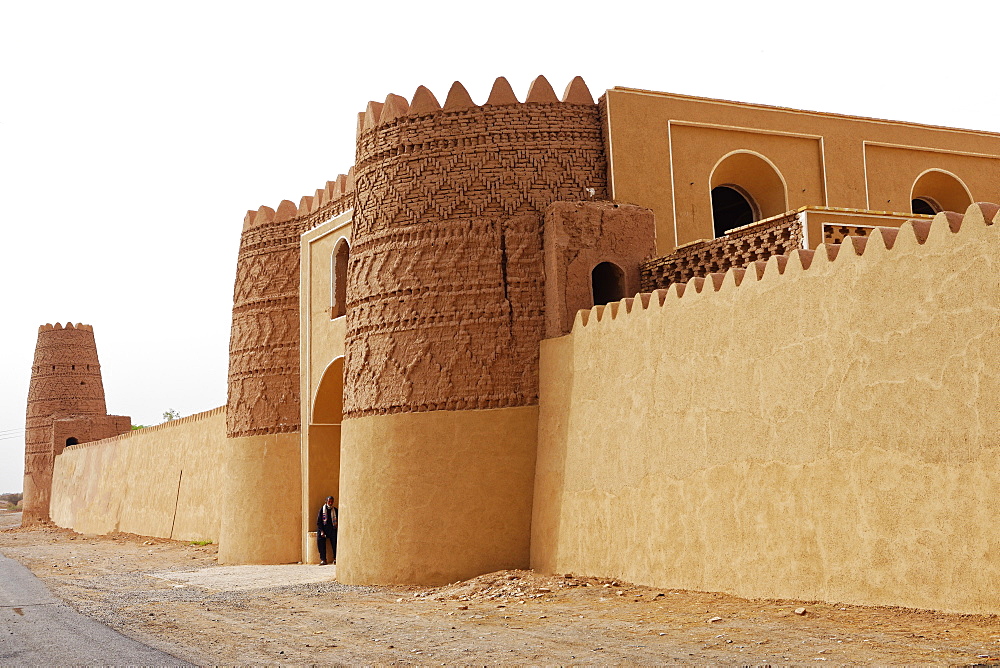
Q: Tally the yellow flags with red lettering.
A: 0